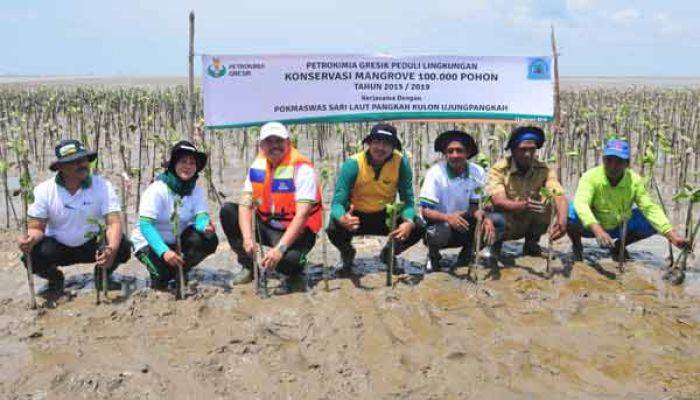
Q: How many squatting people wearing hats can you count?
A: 7